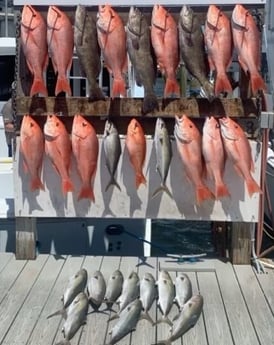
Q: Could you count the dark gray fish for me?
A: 3